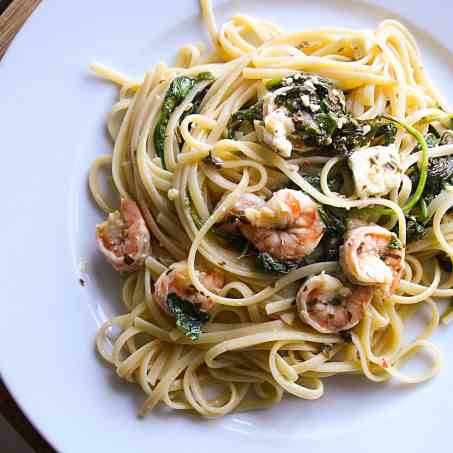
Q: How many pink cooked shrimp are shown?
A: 5